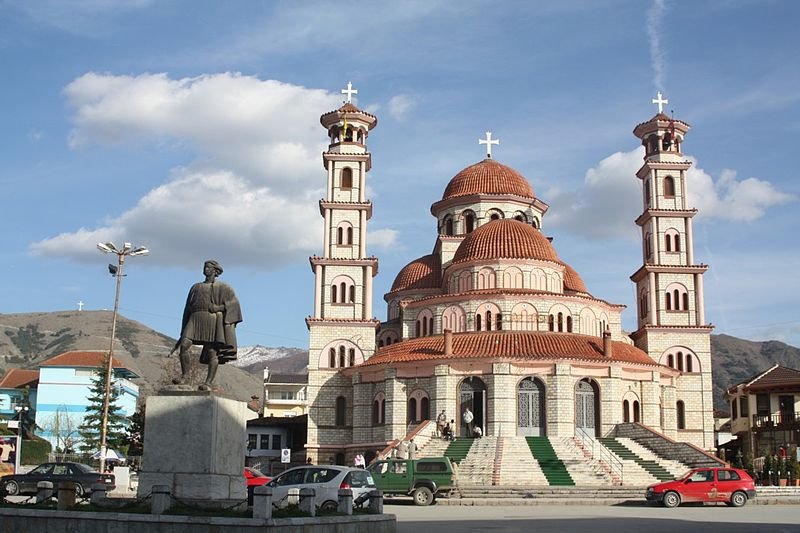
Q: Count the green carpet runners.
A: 3